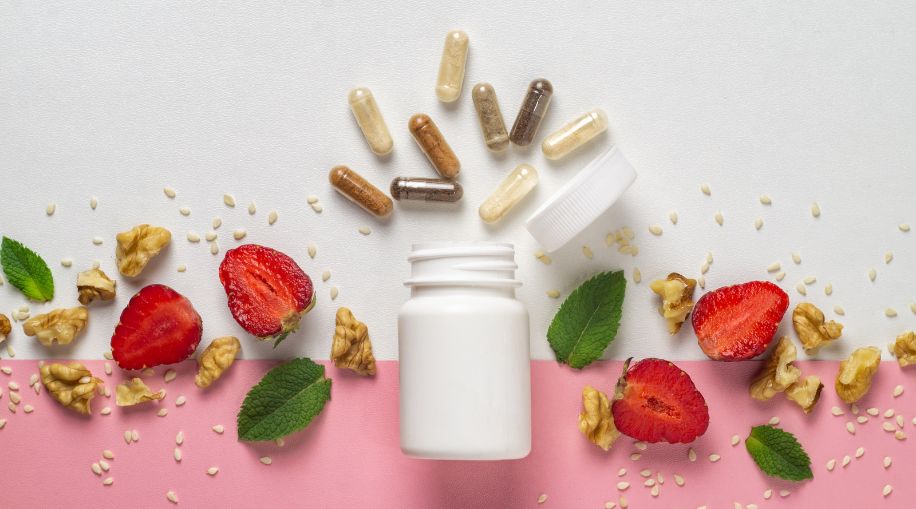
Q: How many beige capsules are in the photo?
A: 4